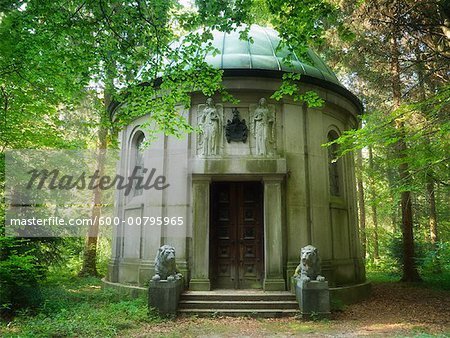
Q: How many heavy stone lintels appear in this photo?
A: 1